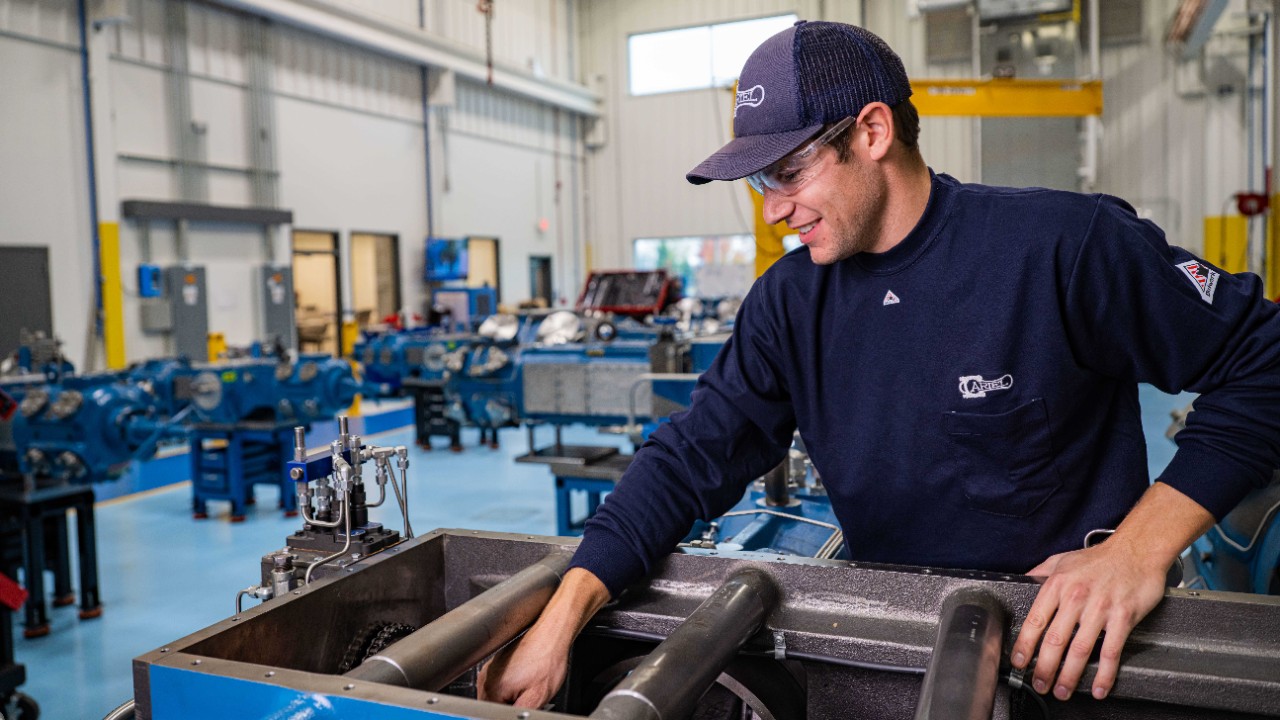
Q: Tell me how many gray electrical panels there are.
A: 2